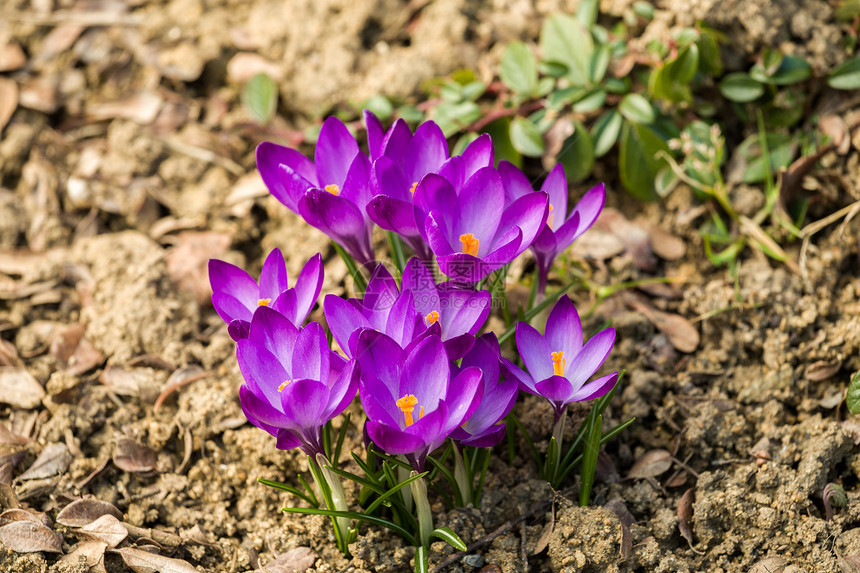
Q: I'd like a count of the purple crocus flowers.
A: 11